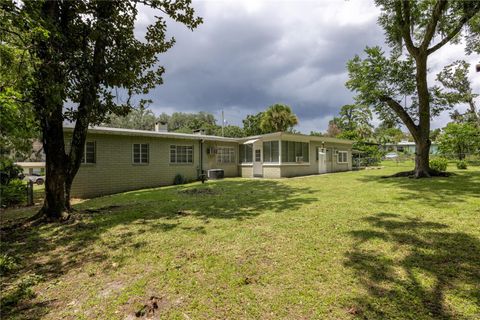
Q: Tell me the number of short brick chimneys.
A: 2